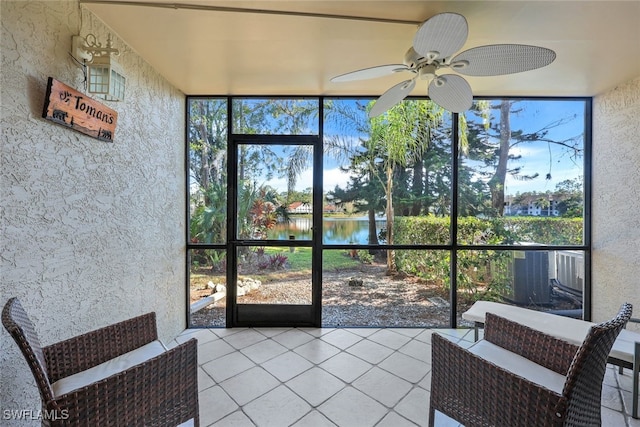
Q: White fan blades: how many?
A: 5